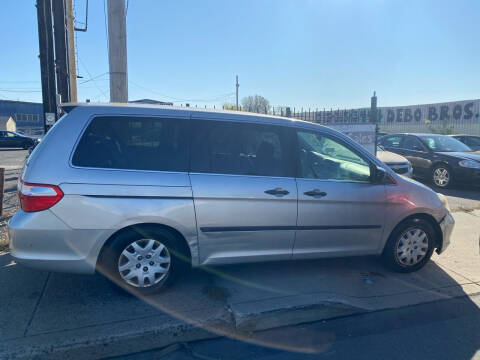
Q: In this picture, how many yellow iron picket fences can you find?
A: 0